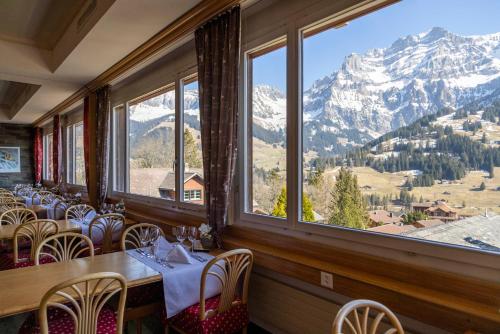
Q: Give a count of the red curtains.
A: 3